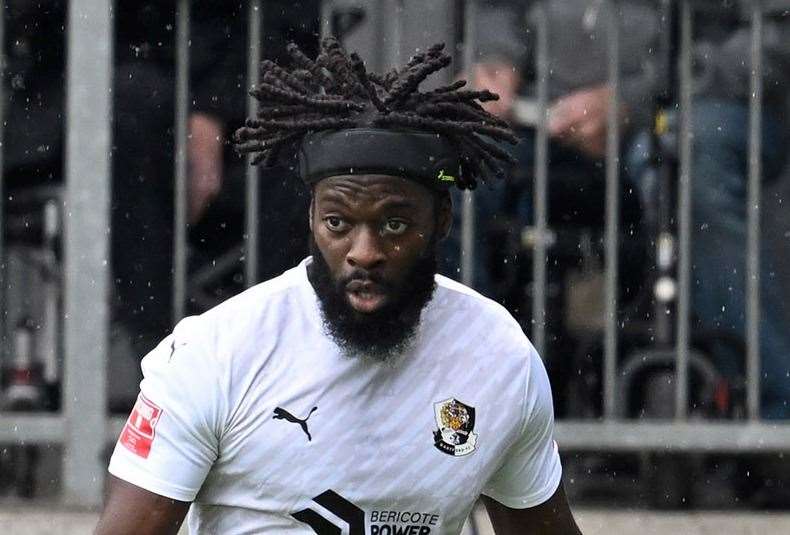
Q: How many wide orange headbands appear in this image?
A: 0